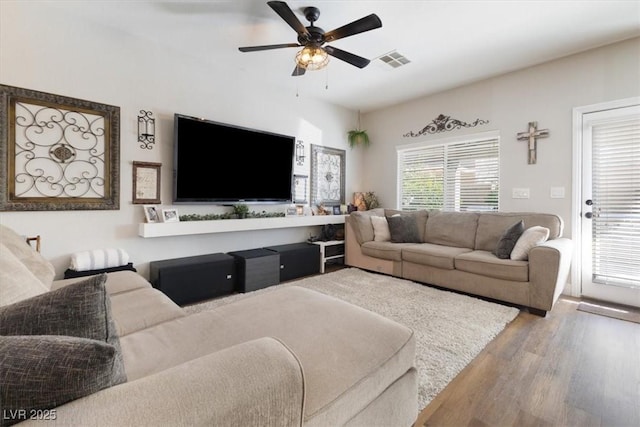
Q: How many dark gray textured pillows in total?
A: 4